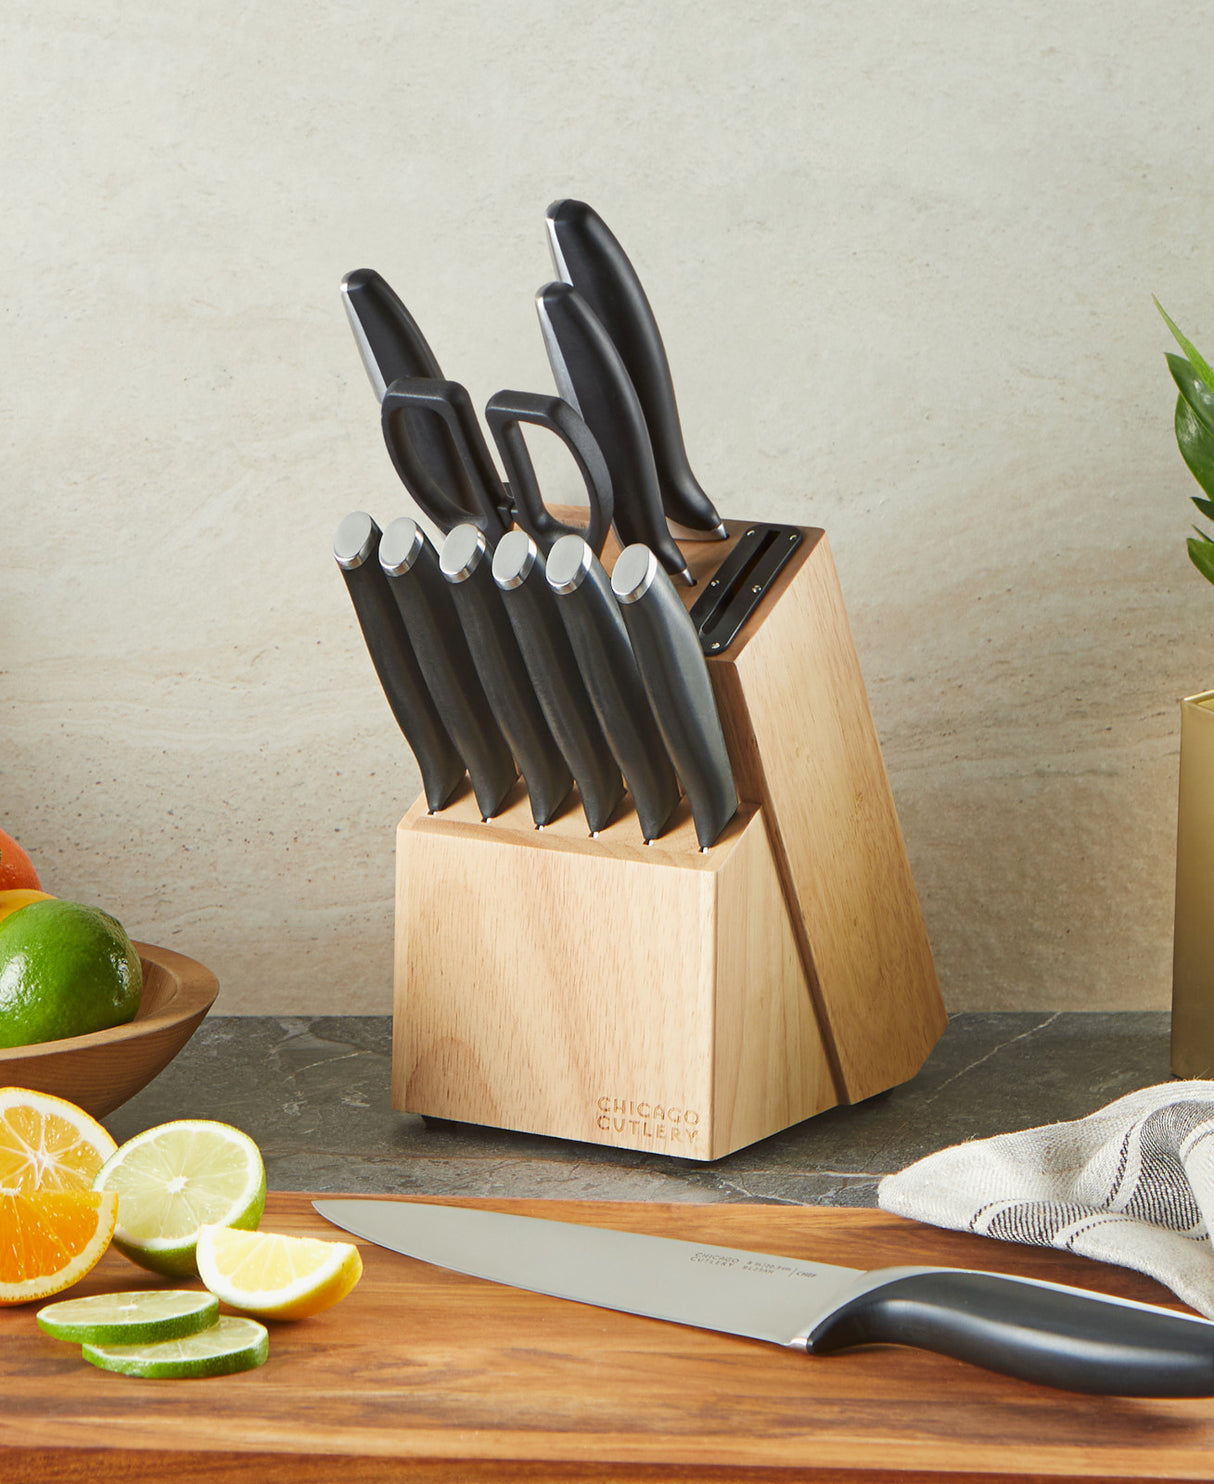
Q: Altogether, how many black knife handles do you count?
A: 10